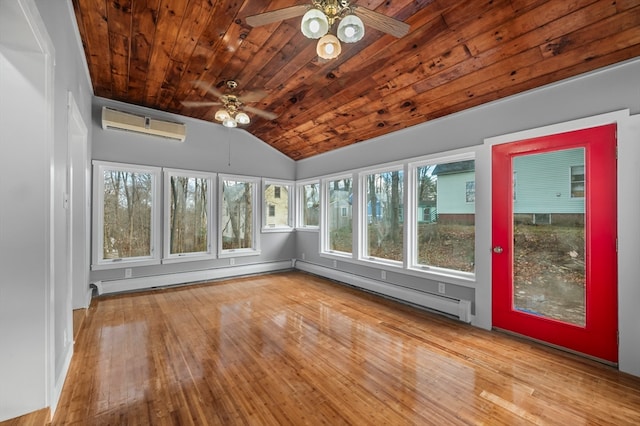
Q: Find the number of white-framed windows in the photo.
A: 8